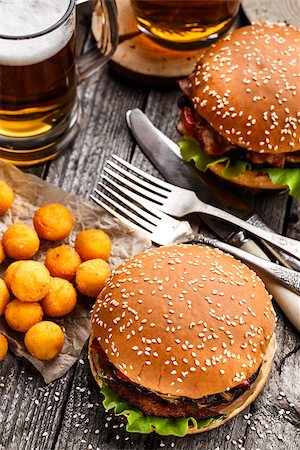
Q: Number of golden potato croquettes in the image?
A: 14